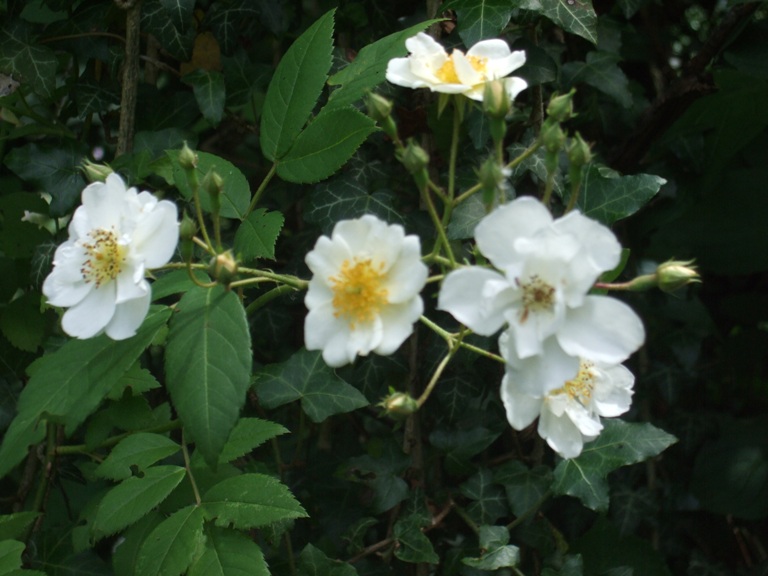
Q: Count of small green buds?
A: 14